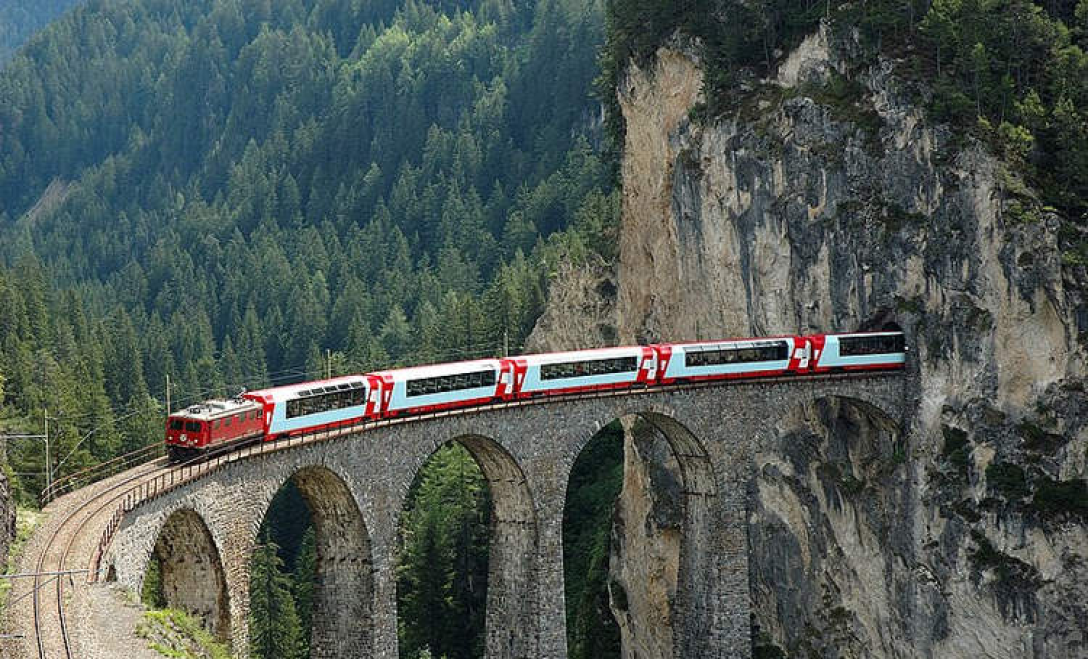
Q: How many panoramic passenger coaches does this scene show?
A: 5